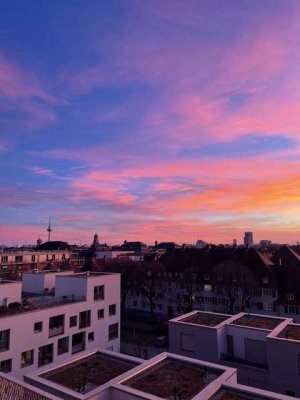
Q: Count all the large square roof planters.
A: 6